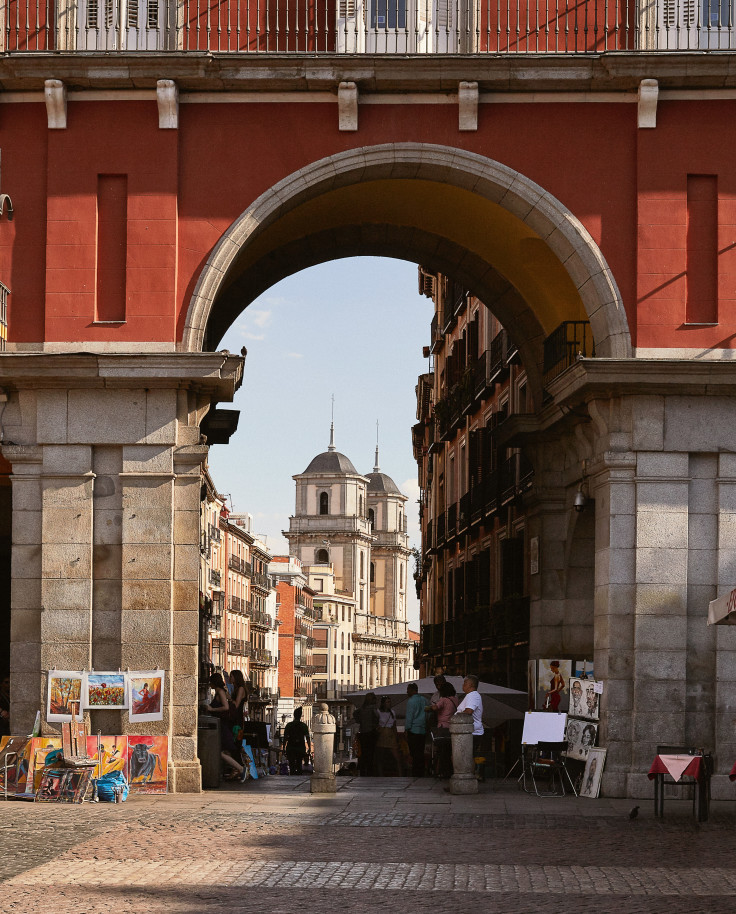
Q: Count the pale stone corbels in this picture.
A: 5